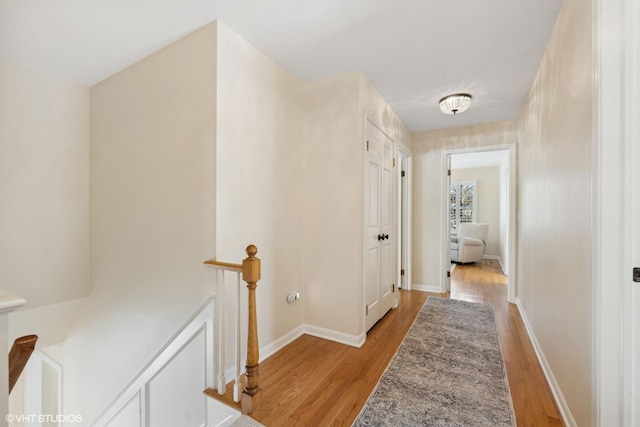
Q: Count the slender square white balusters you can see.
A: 2